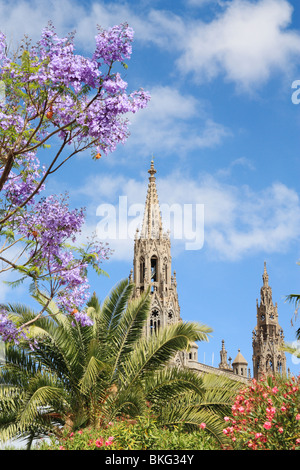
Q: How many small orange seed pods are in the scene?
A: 4